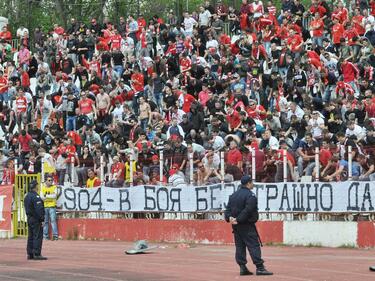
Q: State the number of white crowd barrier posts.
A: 12